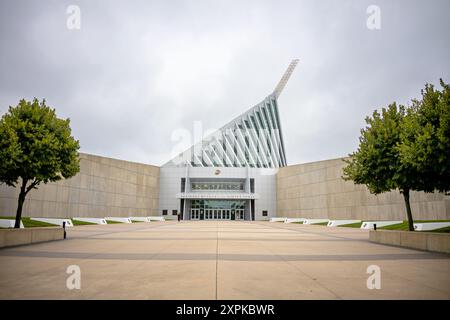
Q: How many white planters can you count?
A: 12